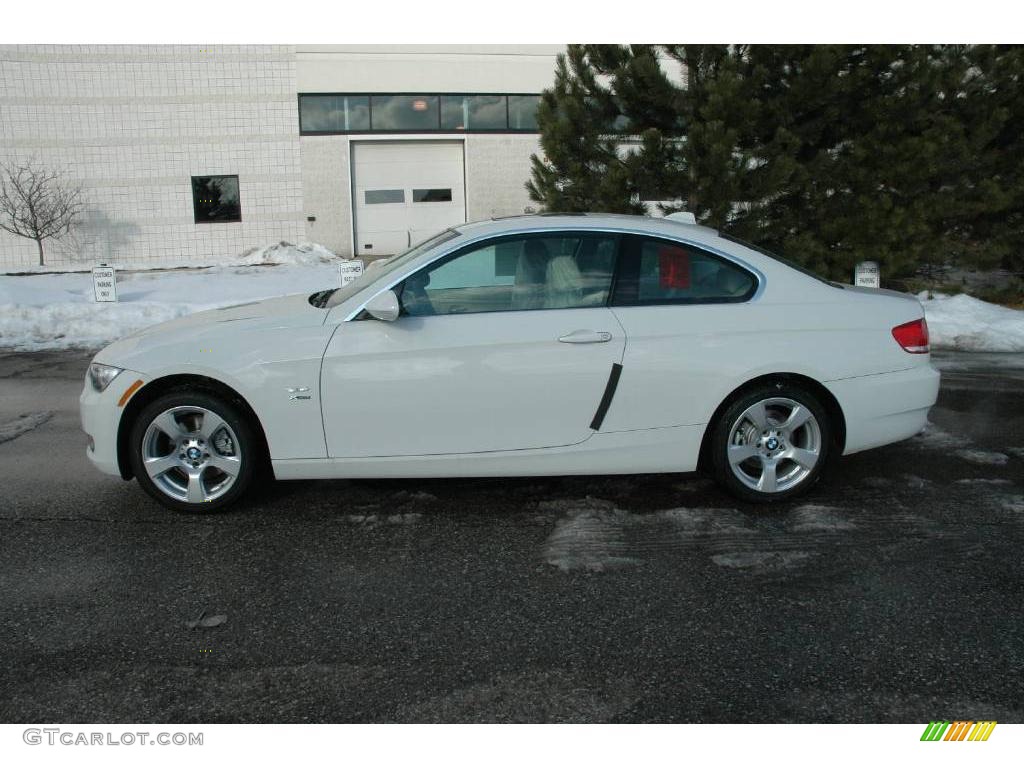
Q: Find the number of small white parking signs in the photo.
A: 3